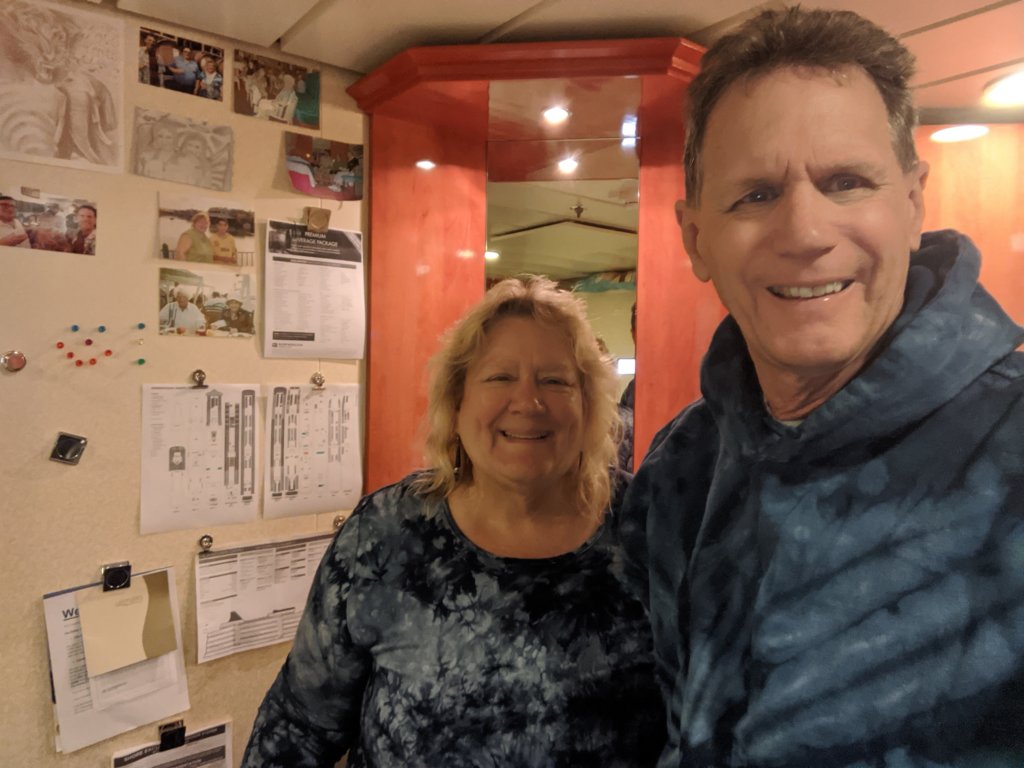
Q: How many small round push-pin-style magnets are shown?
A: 11